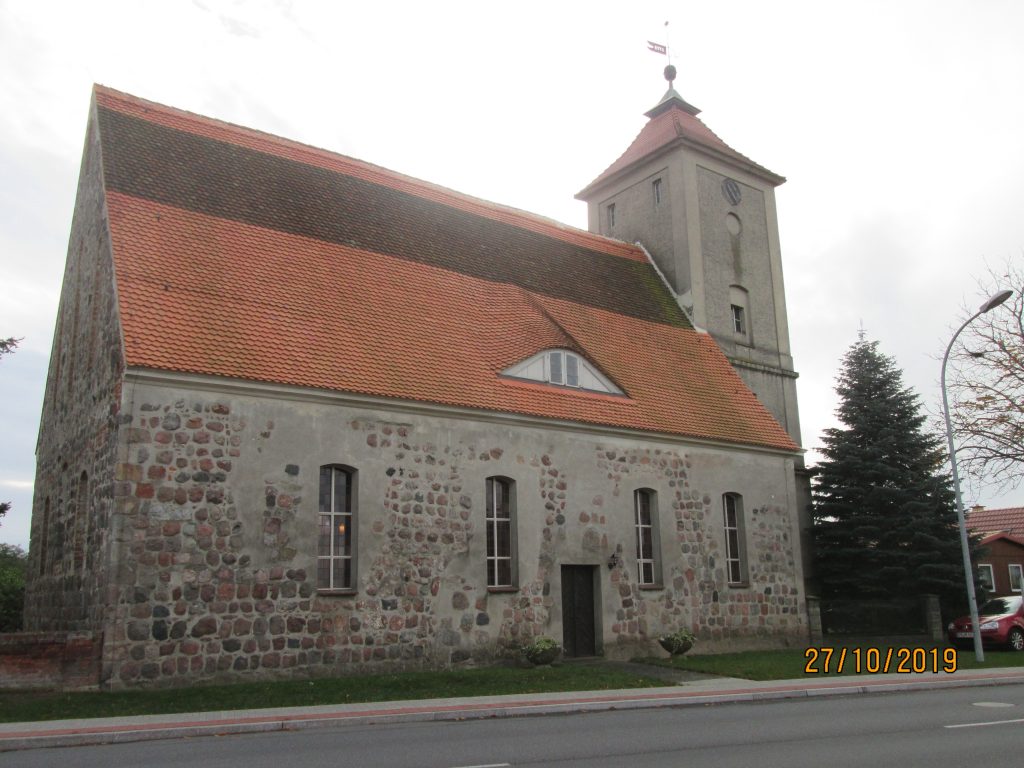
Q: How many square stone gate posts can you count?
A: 2